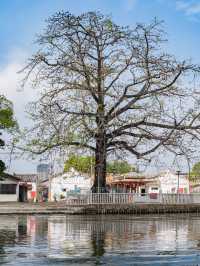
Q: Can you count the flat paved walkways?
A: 1